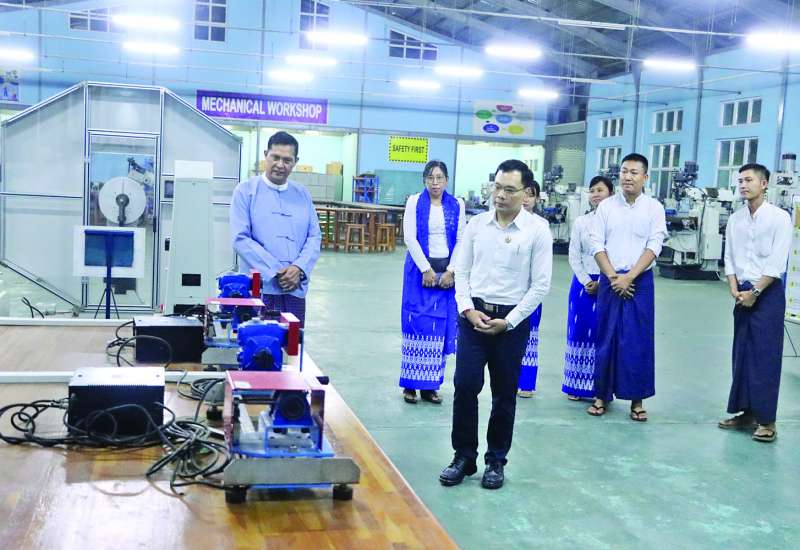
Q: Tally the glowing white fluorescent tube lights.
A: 12